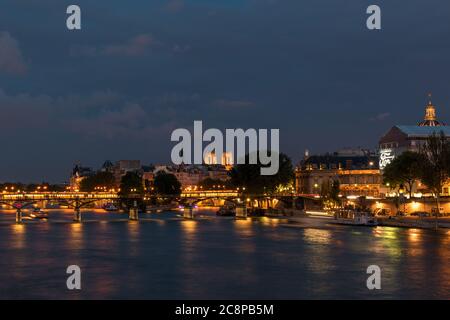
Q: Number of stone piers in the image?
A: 5